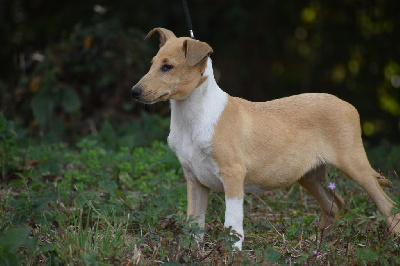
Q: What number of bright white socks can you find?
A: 1